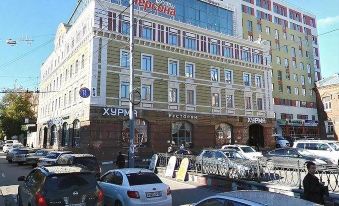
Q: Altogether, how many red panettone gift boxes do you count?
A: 0